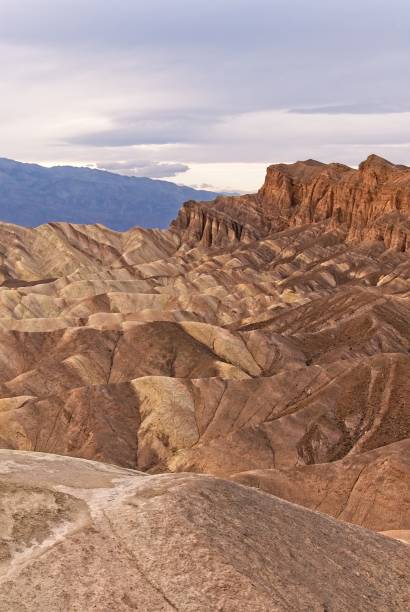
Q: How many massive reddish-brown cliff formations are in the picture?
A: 1